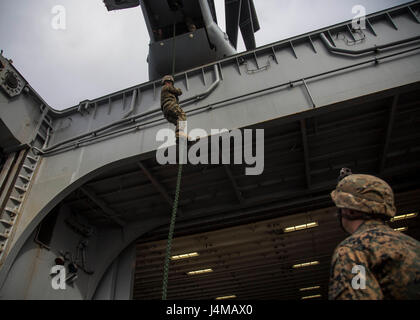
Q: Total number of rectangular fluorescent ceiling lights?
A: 9